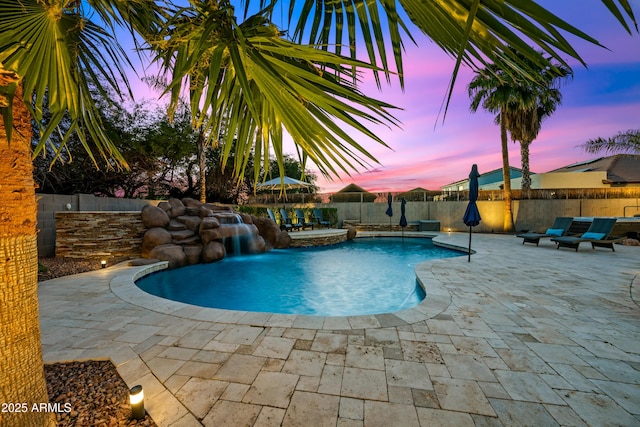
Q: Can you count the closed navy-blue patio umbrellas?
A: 3